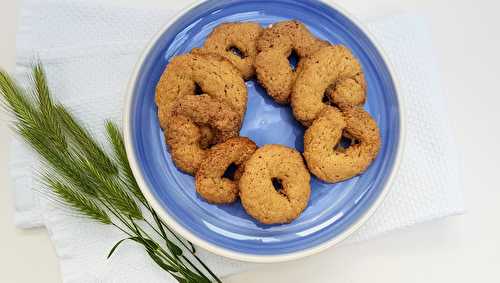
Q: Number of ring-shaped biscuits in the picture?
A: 8